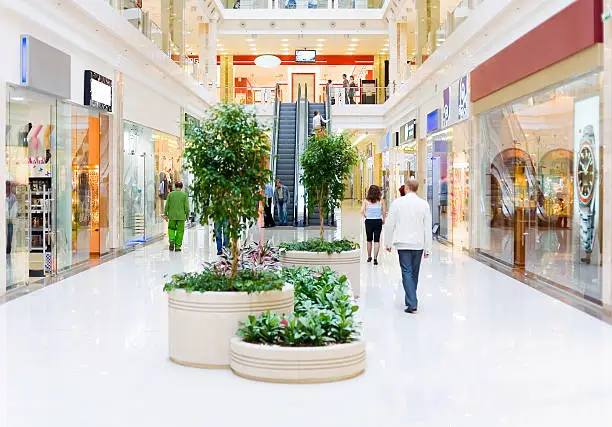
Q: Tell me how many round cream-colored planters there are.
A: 3